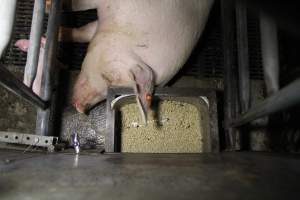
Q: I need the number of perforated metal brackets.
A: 1